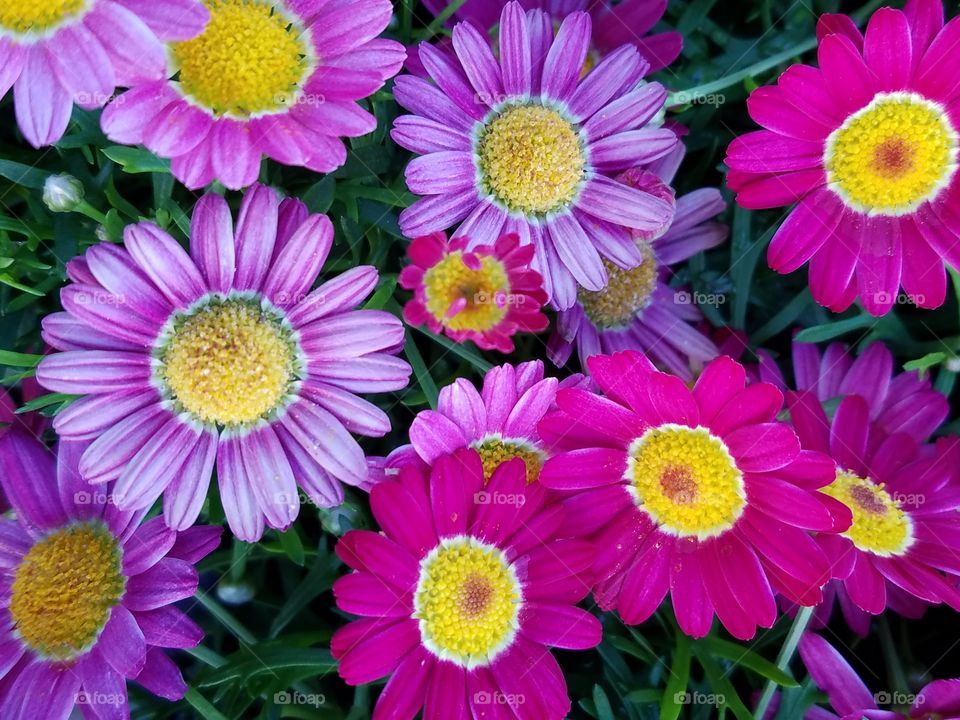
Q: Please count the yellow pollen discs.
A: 12